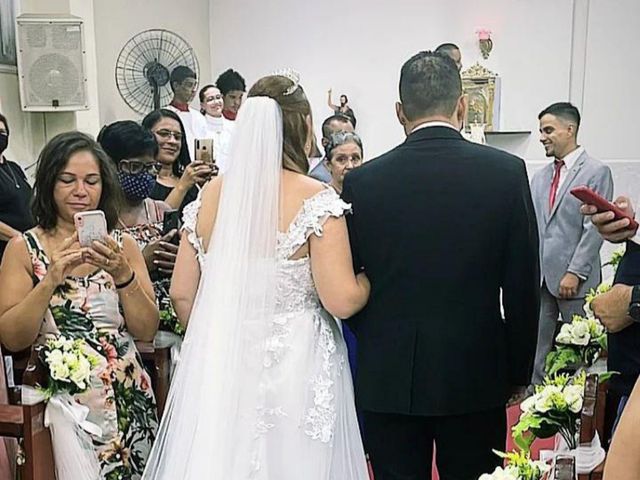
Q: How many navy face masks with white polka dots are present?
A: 1